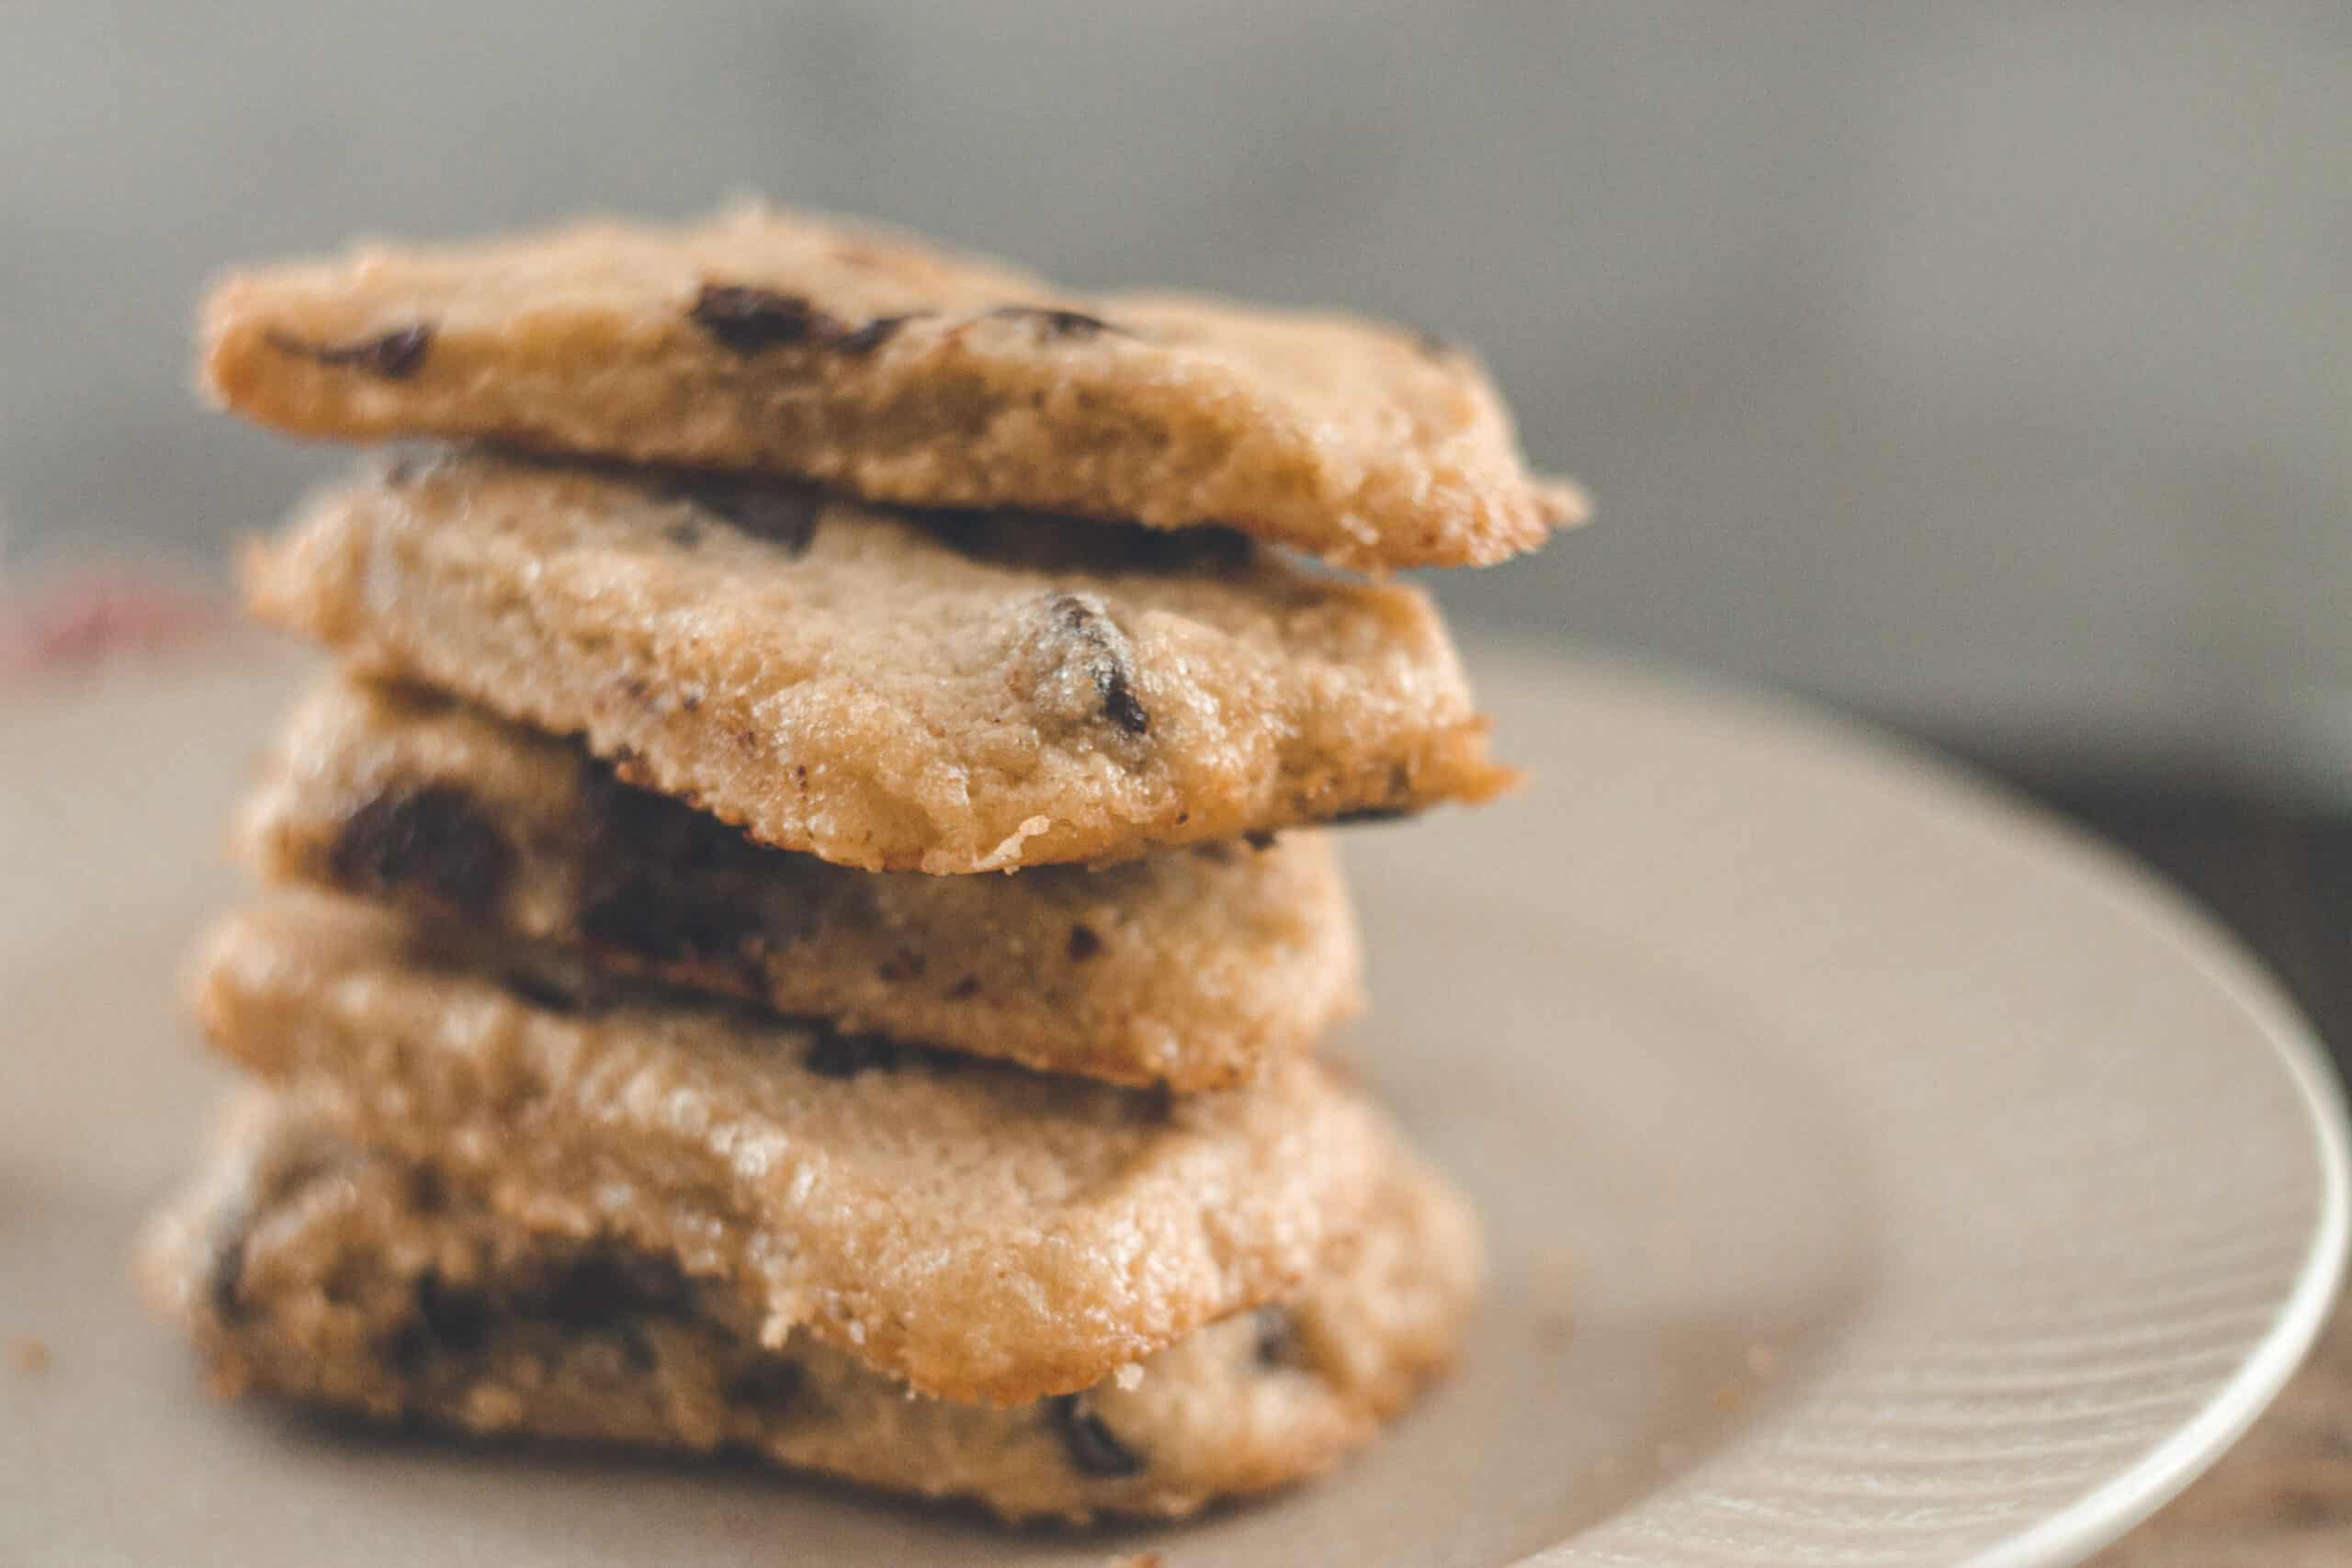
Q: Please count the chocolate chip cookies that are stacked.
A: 5